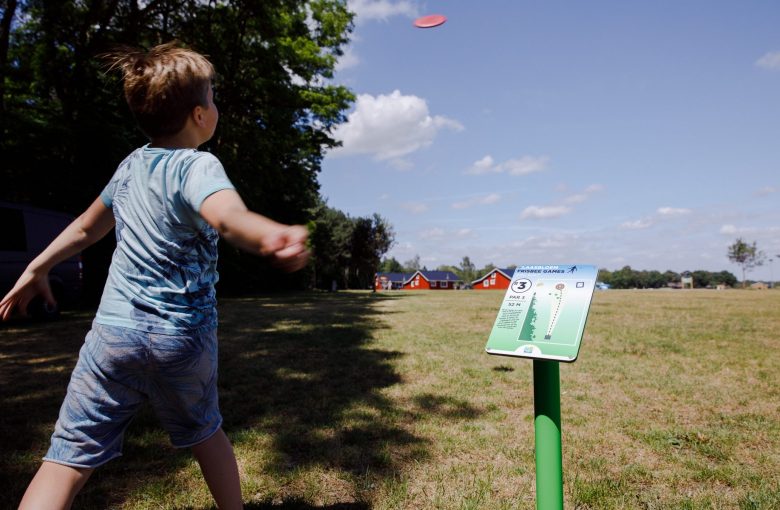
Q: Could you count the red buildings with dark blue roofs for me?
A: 3